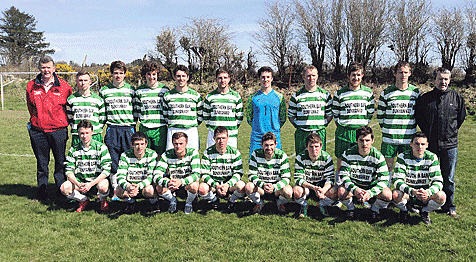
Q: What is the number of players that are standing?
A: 9